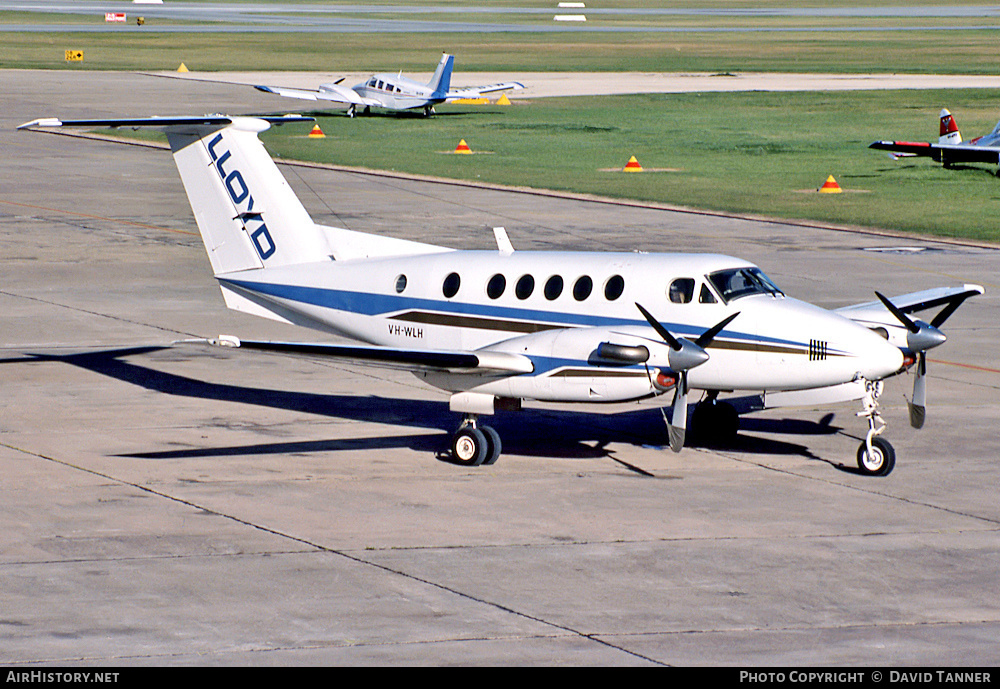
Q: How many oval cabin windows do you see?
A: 7